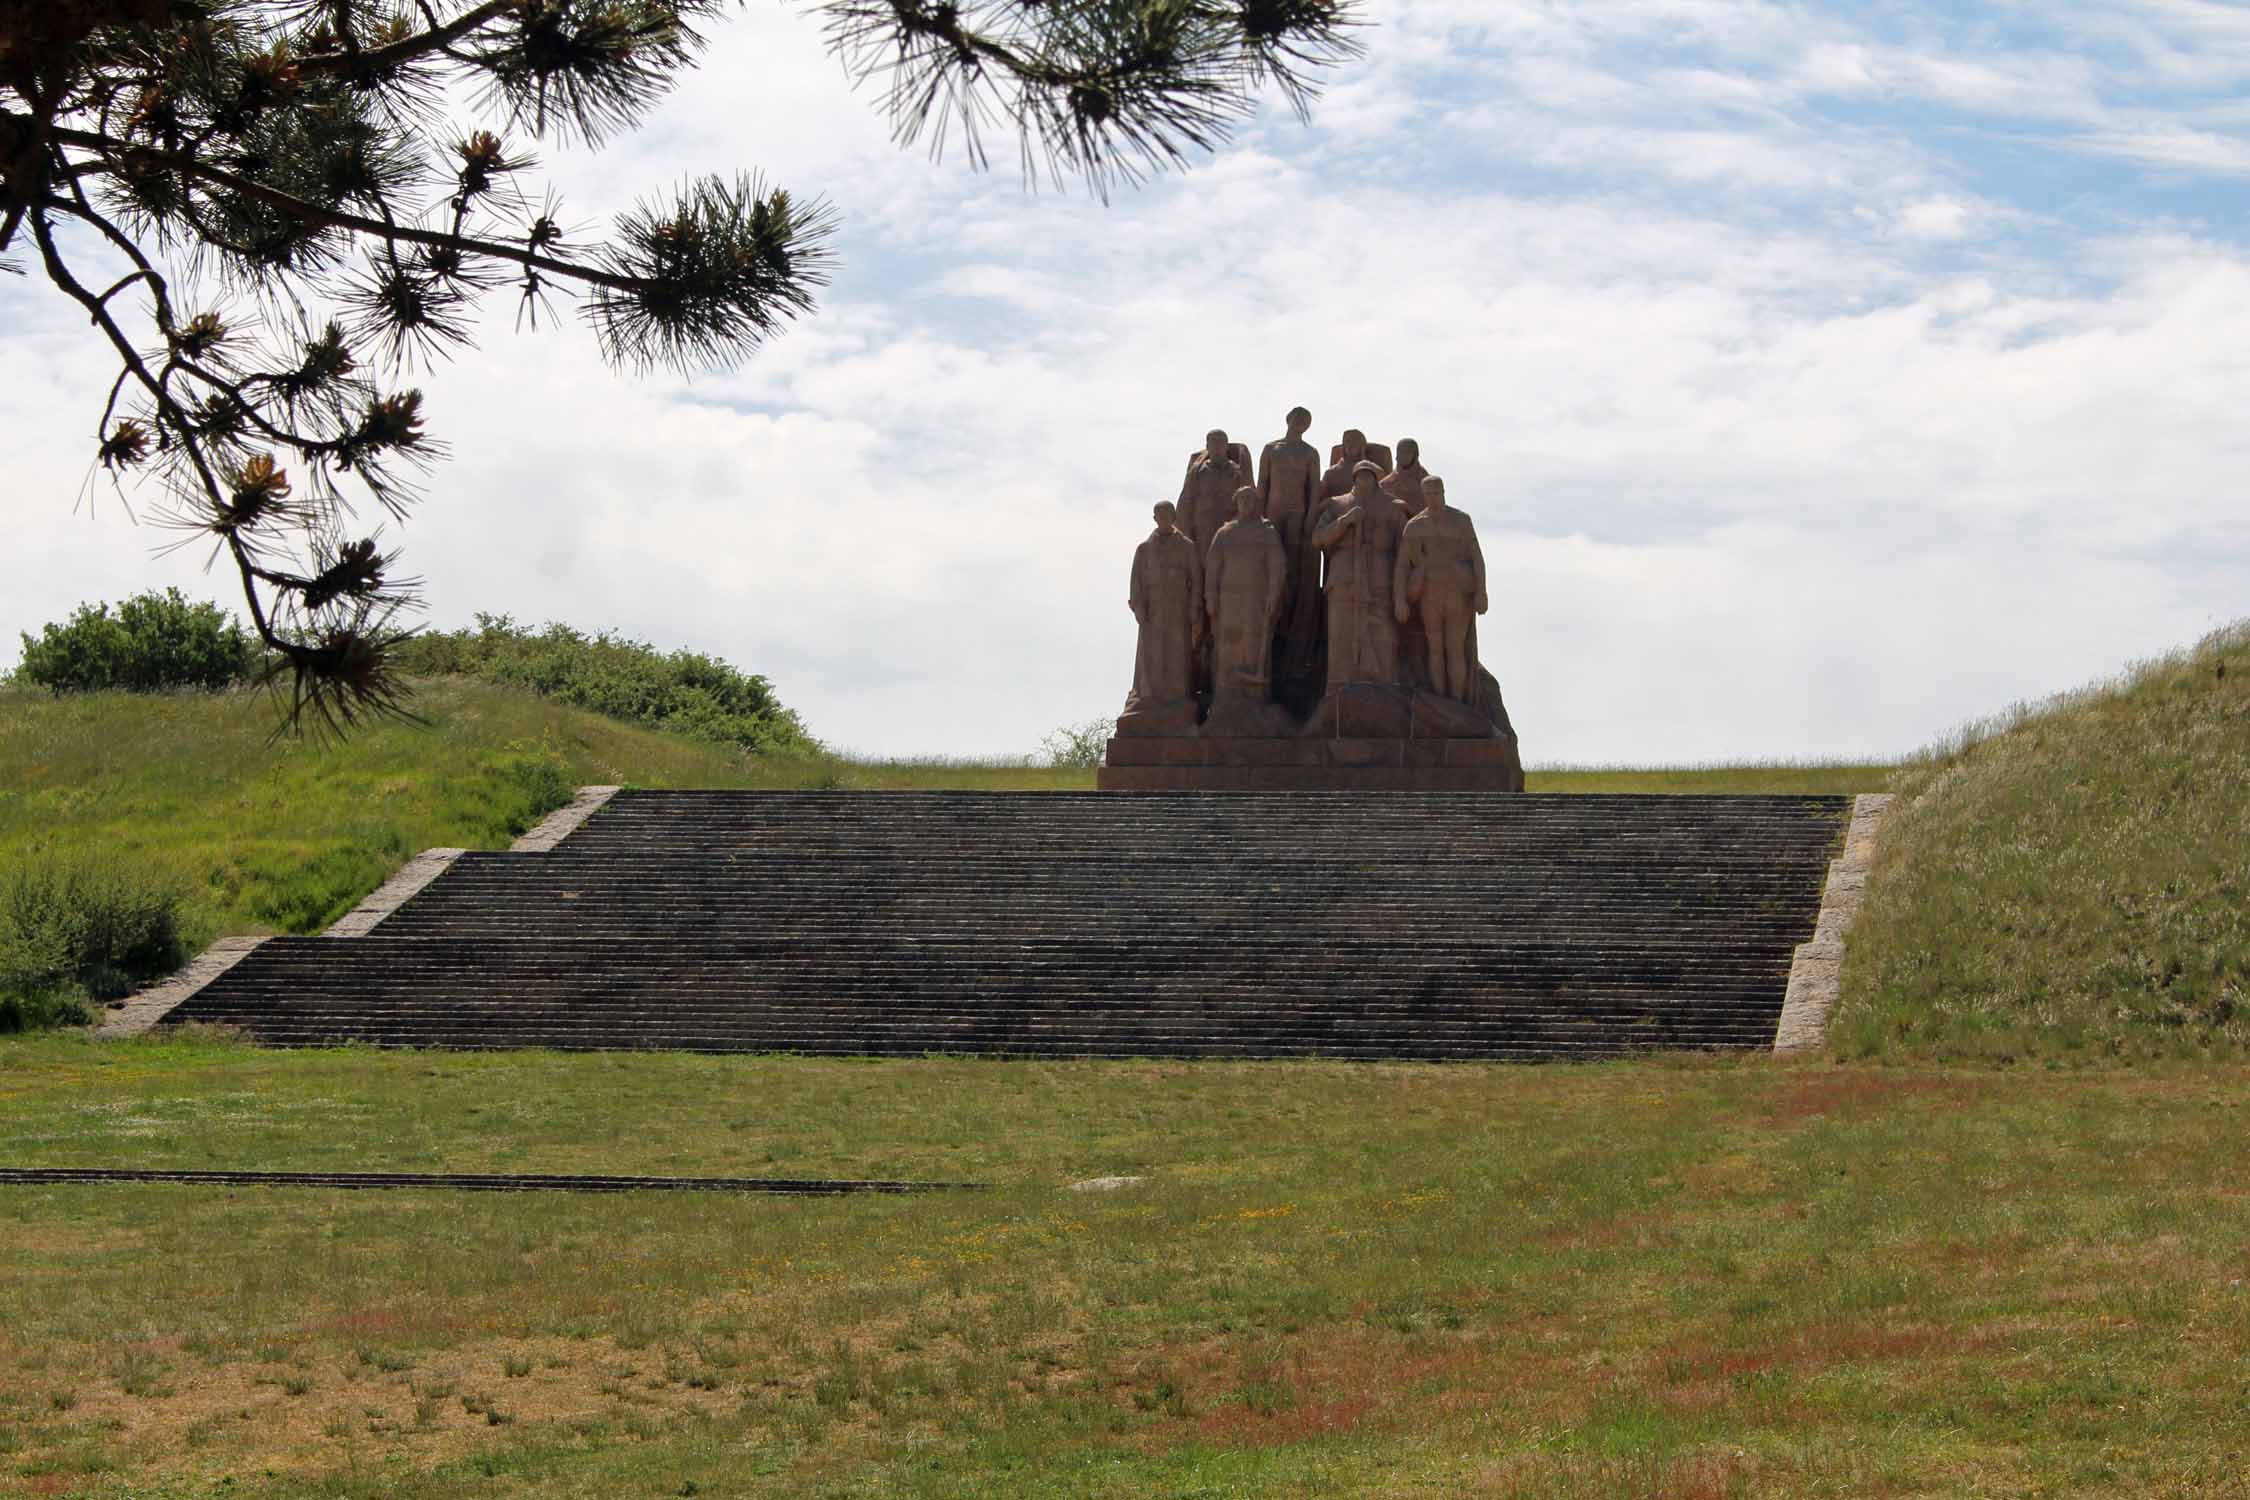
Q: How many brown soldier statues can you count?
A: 8